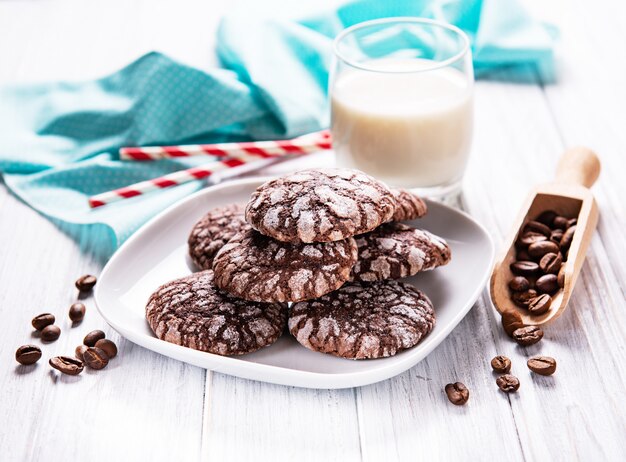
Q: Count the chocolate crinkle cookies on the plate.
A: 7